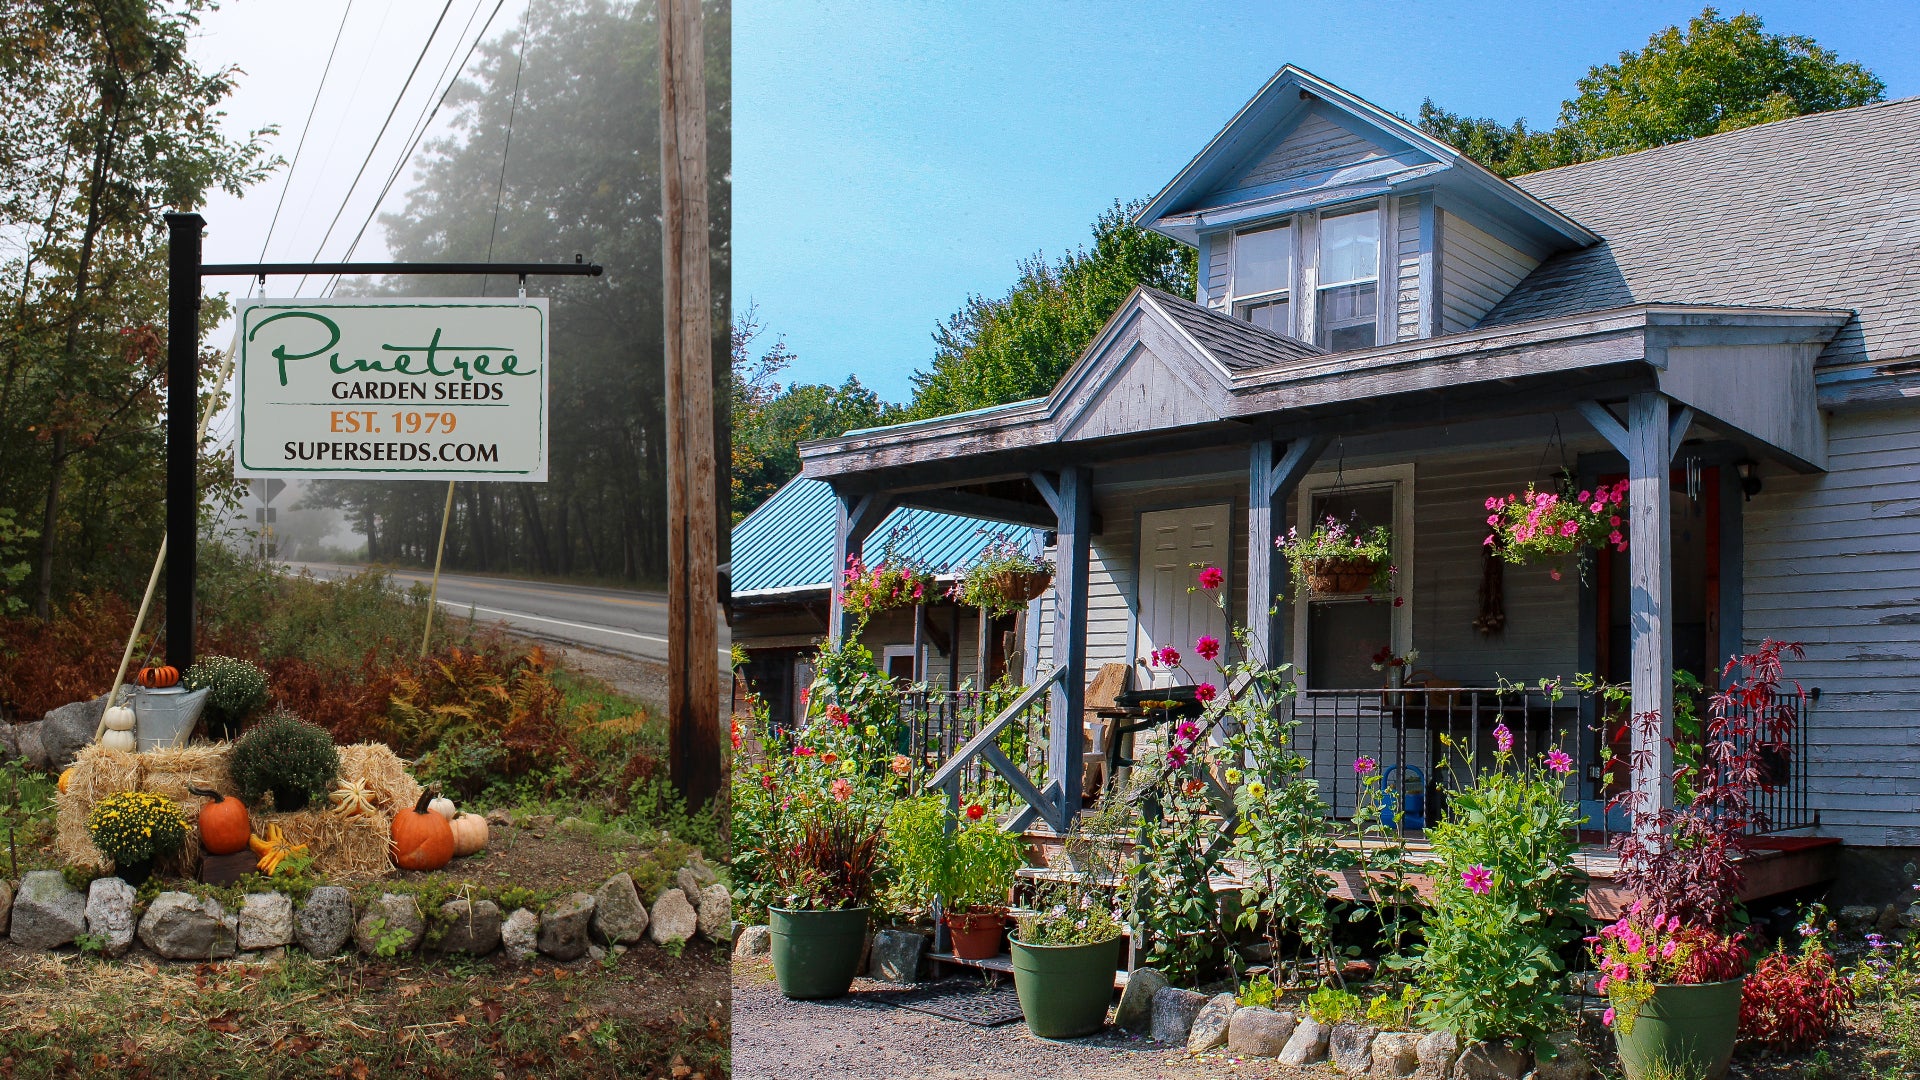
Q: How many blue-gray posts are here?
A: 4